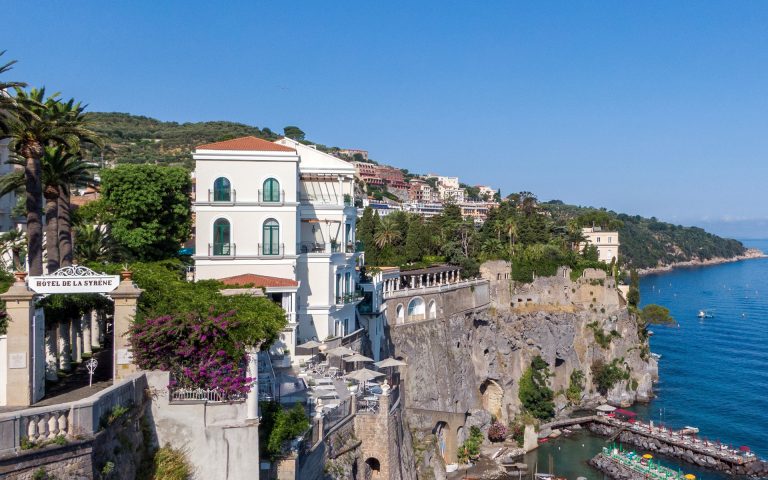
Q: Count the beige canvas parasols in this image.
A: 5